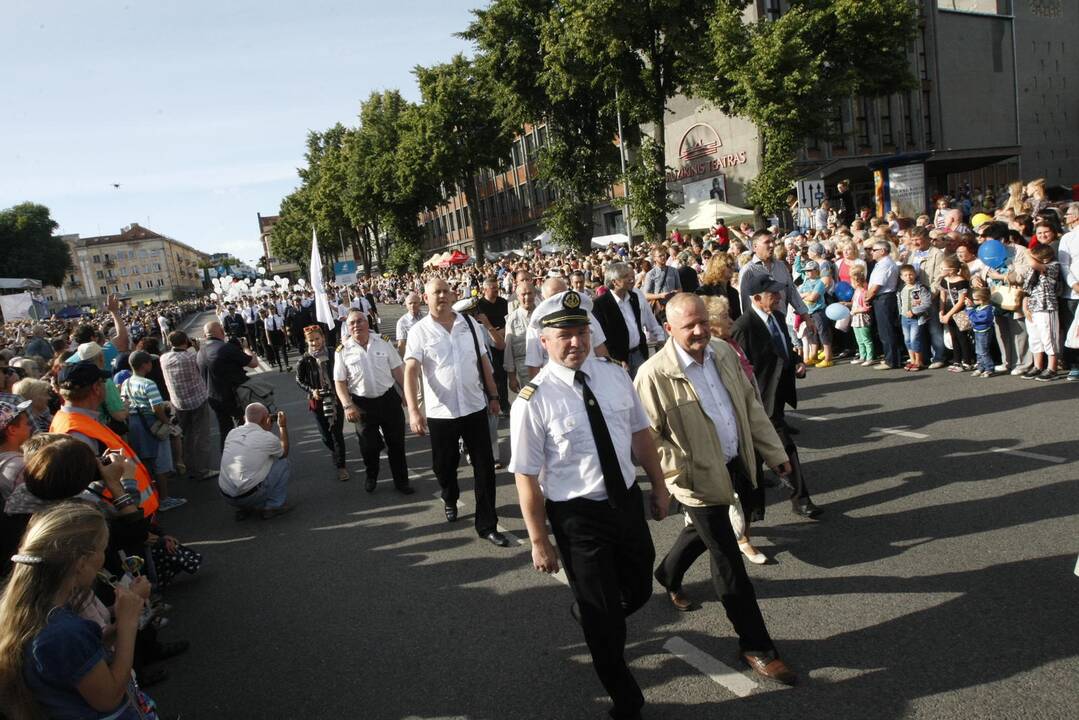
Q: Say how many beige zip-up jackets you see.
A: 1